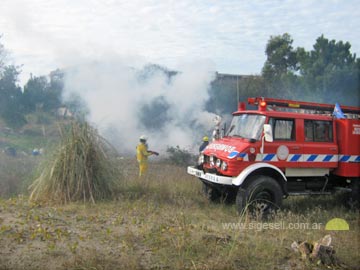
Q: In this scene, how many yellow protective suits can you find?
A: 1